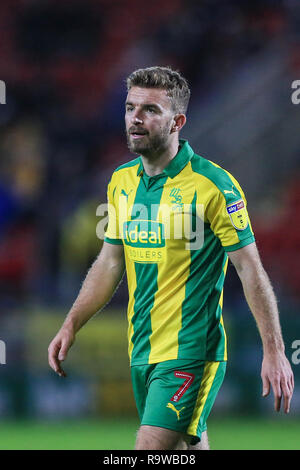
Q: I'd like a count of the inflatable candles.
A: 0